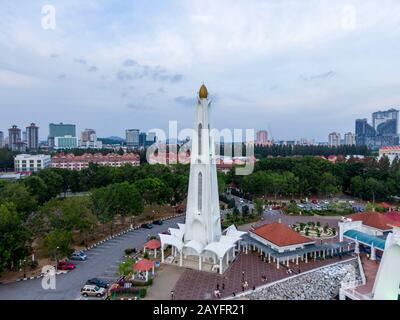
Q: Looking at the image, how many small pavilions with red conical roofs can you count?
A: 2